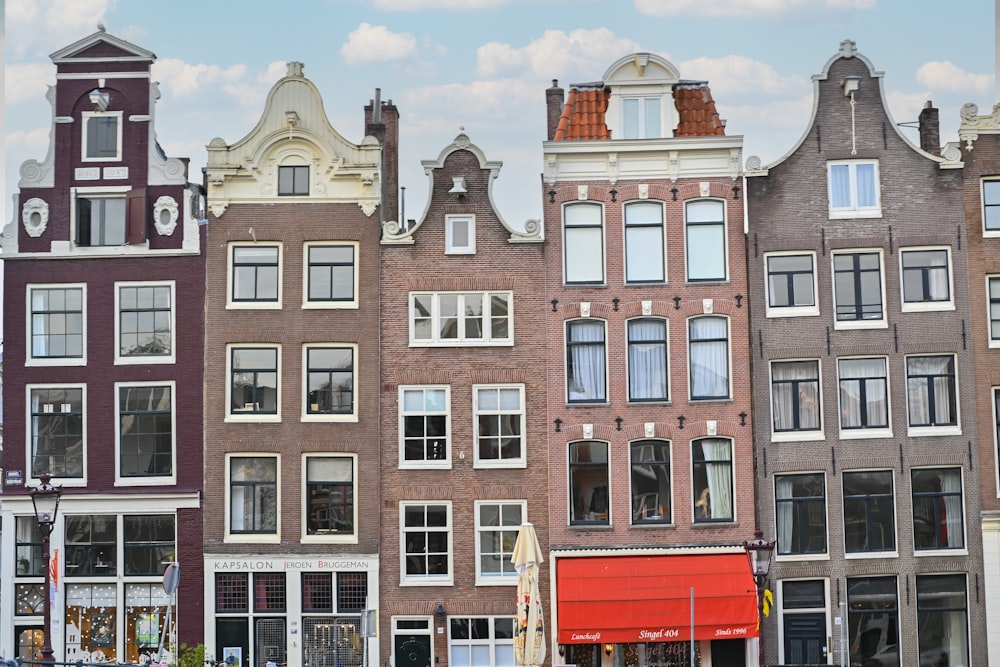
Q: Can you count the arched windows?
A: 9